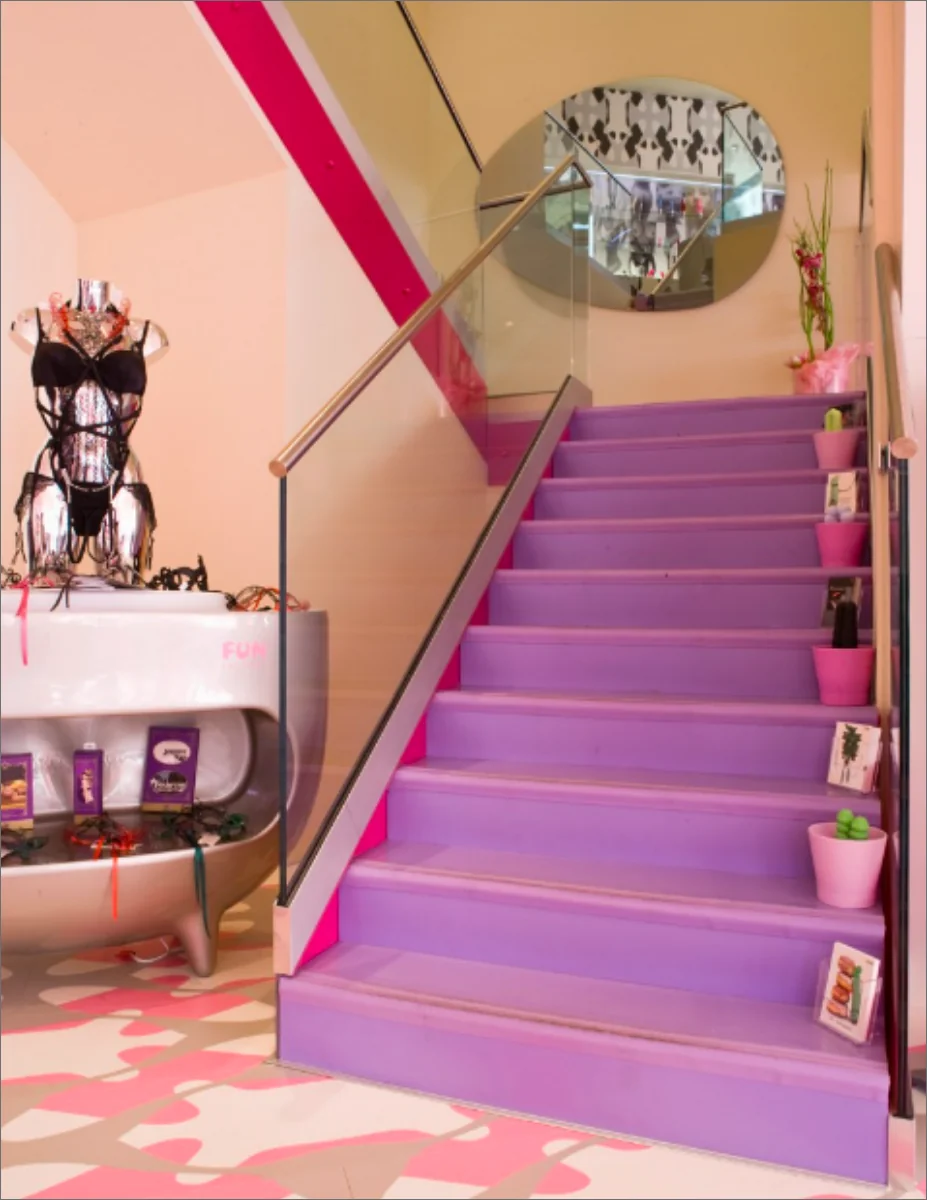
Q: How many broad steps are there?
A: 10